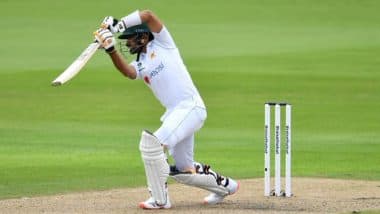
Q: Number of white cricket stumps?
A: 3